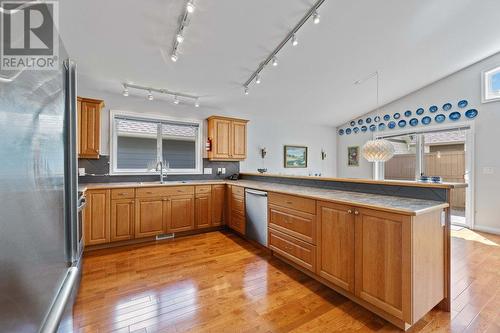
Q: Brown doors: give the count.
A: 11